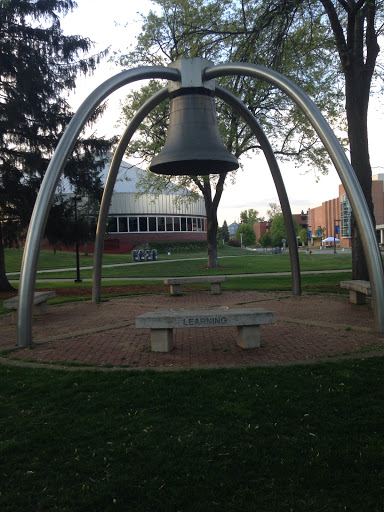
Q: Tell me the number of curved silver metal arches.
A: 4